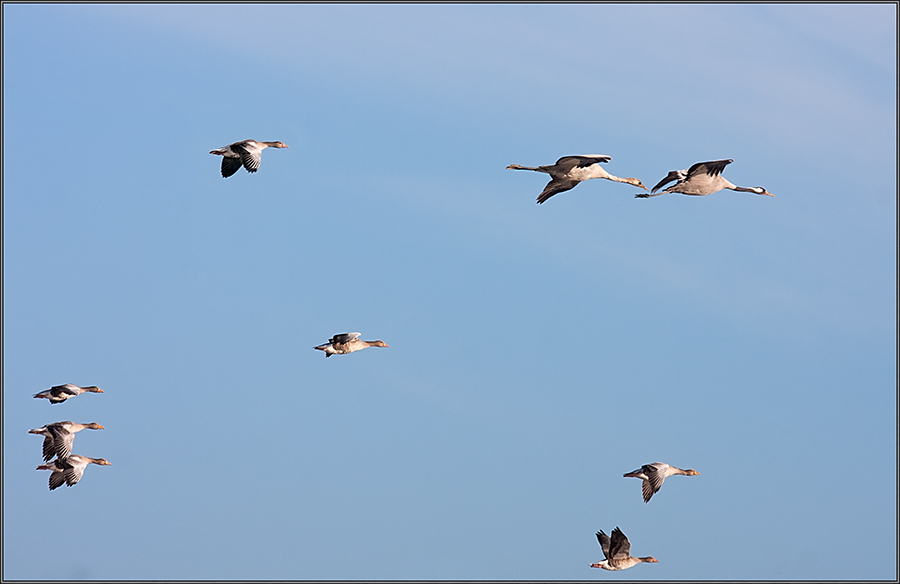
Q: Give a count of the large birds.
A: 2